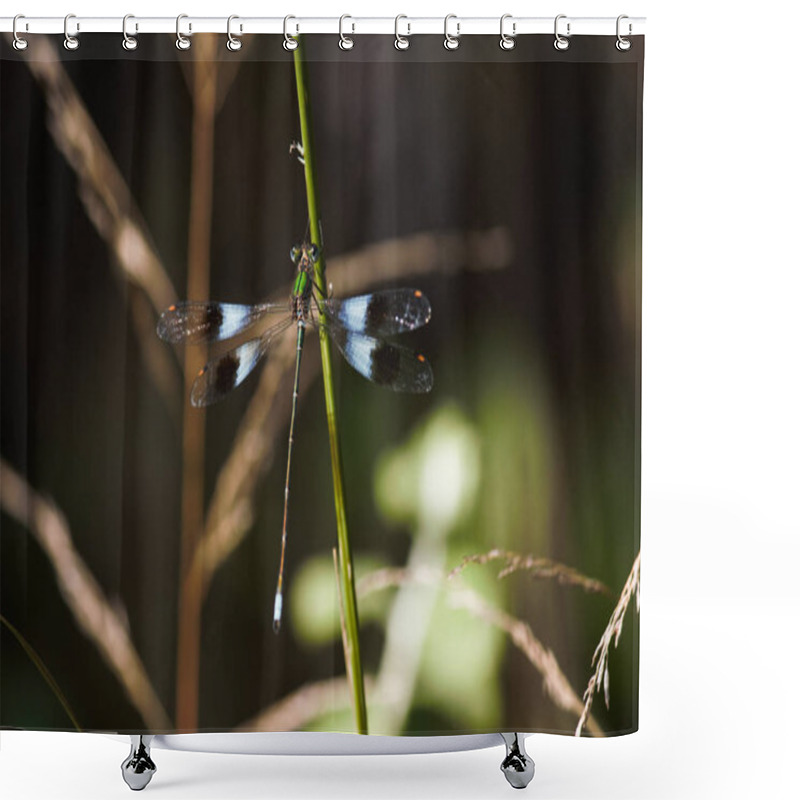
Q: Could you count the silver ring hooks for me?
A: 12